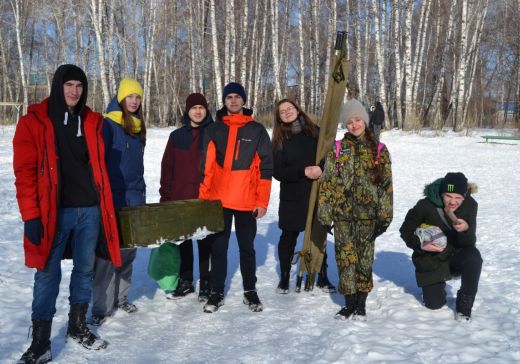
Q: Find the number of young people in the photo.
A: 7